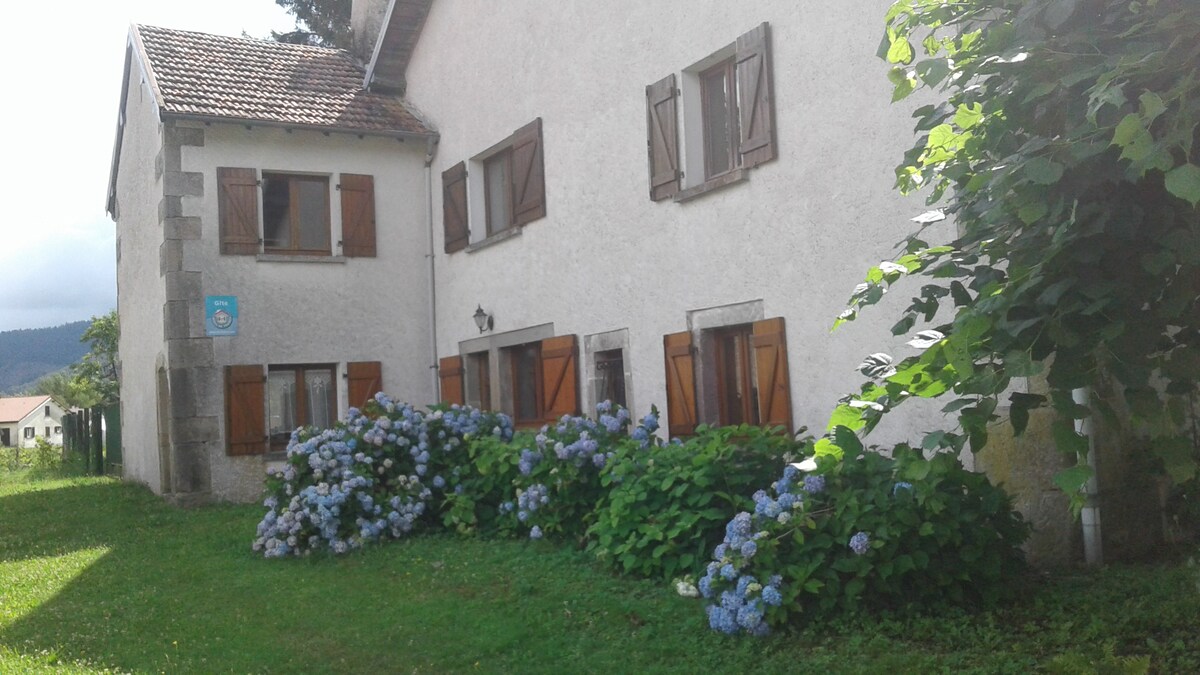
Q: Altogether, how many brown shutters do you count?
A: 12